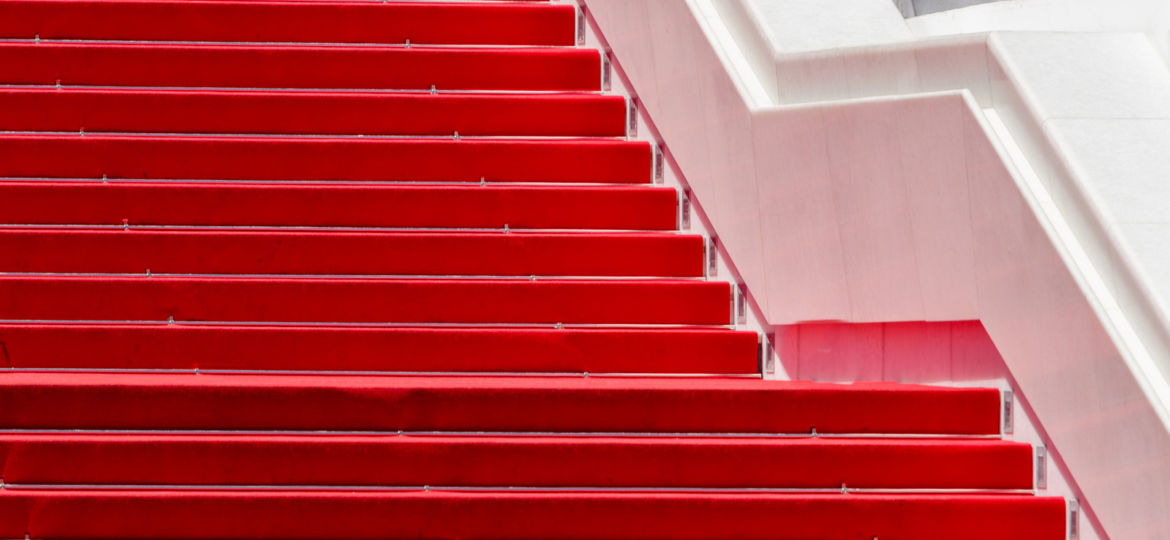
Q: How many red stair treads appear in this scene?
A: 11